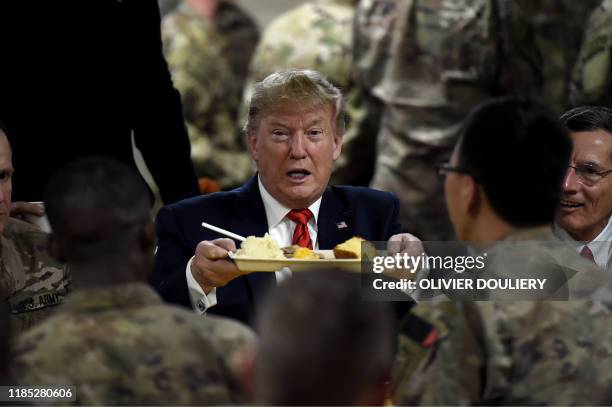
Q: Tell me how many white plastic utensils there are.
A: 1